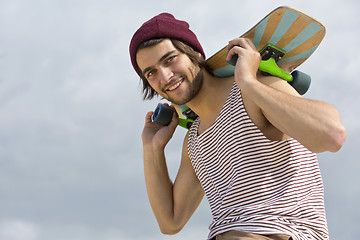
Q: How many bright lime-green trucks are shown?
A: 2